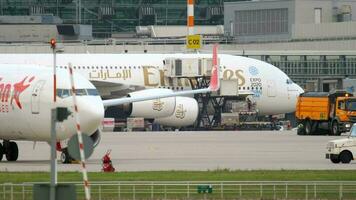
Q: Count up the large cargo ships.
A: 0